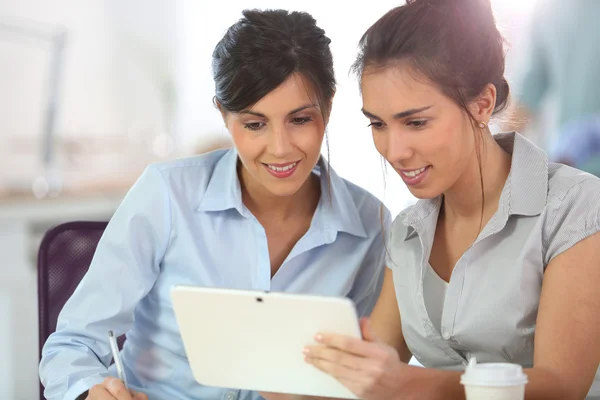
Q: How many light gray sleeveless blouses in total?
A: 1